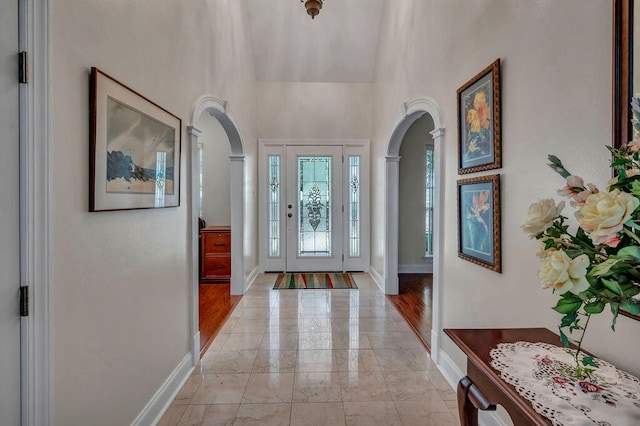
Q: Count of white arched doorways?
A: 2